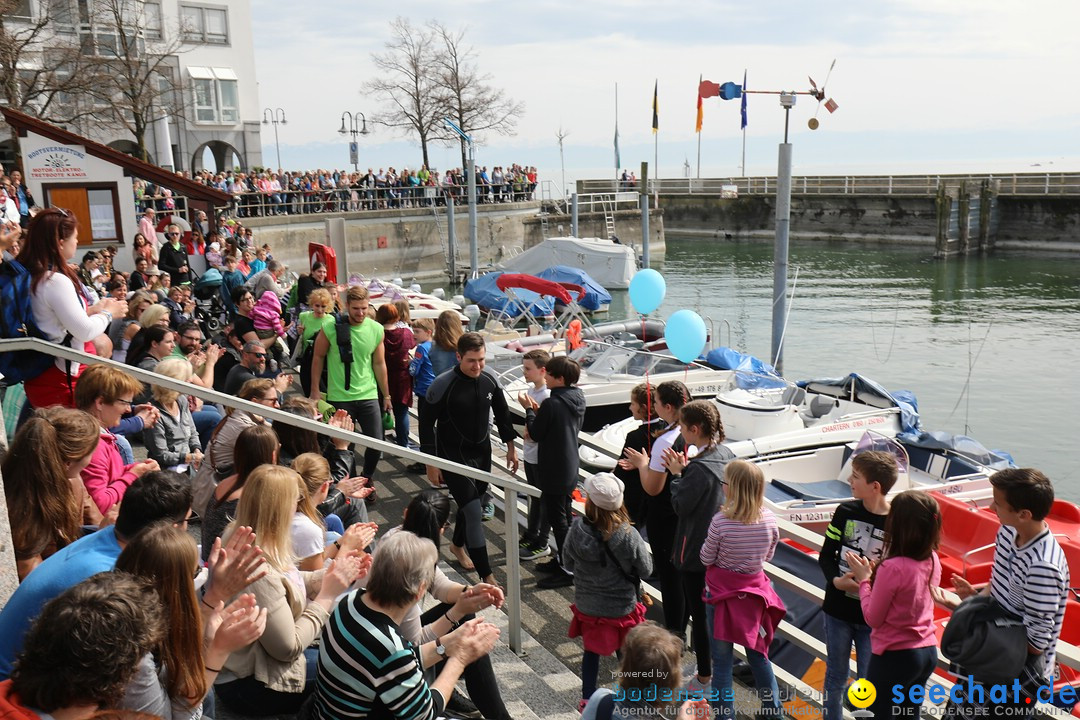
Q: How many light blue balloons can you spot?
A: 2